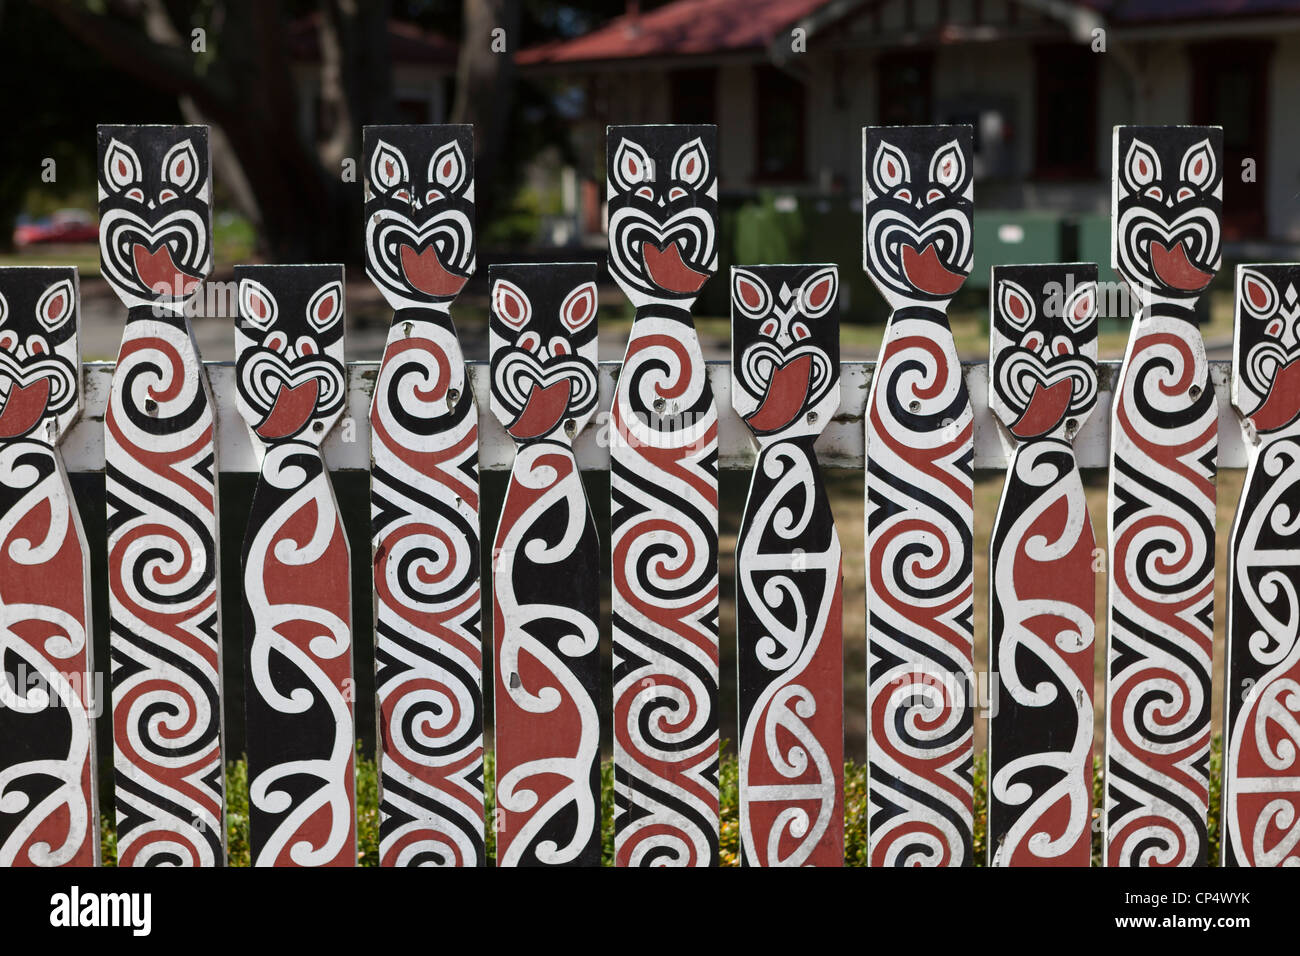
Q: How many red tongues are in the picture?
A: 11